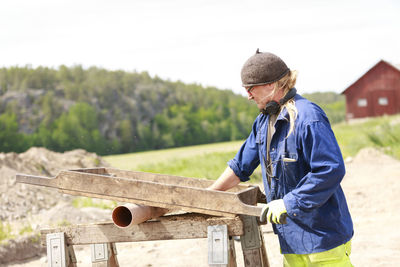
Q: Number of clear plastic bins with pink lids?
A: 0